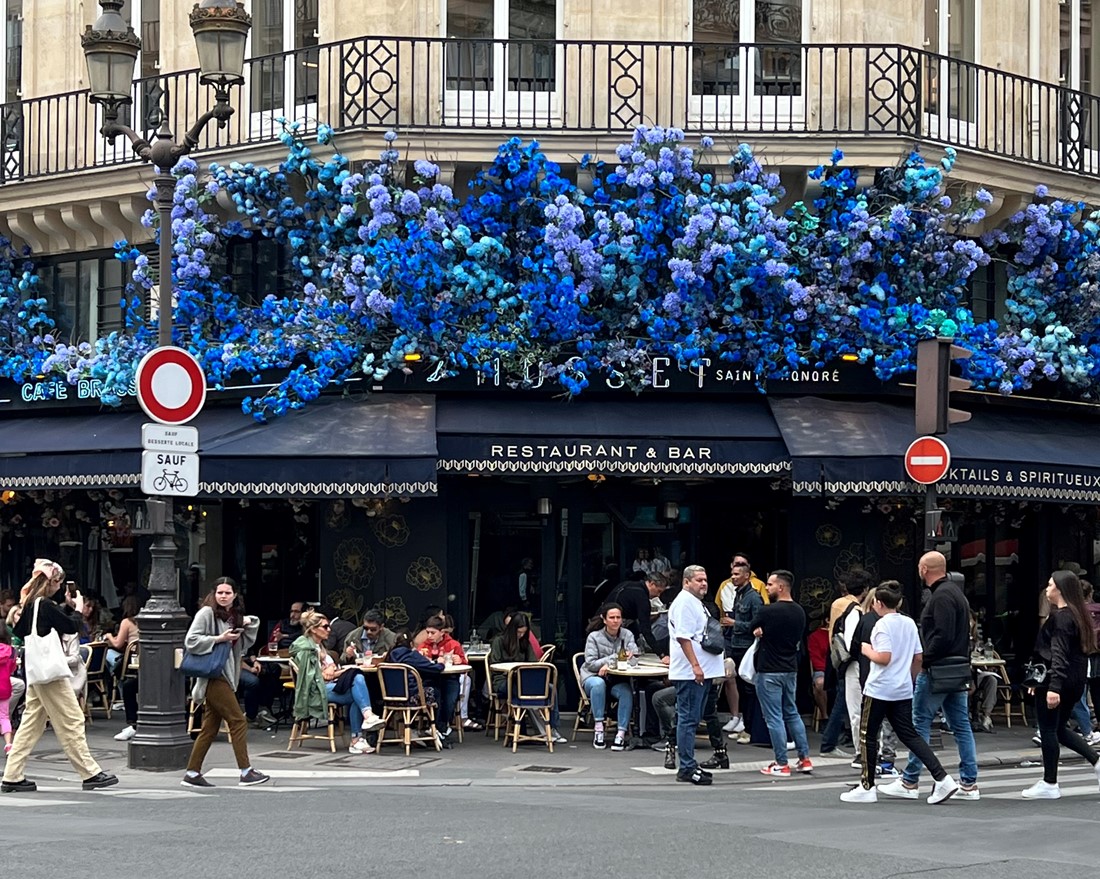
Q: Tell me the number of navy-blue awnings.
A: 3